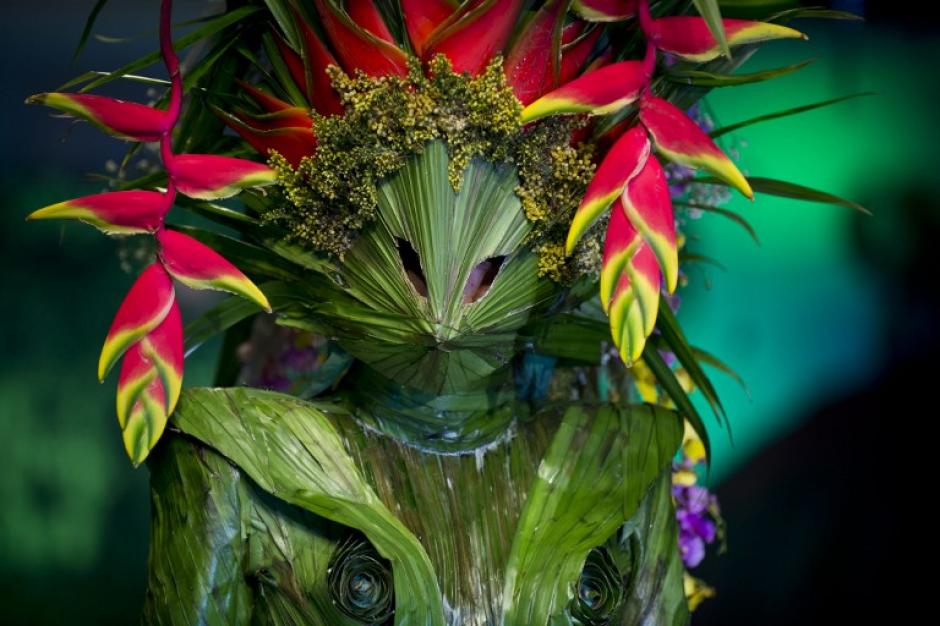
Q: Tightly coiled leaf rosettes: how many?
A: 2